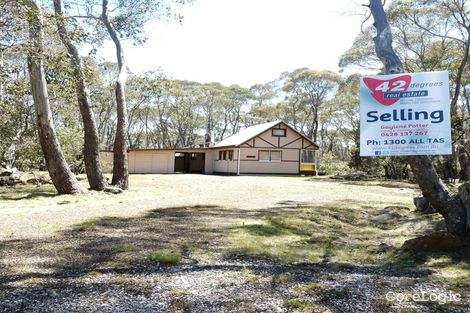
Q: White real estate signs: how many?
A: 1